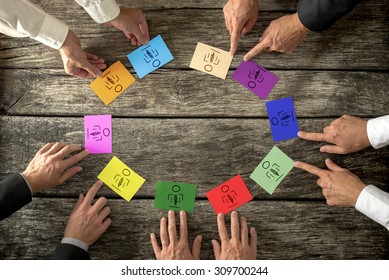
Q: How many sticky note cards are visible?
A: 10